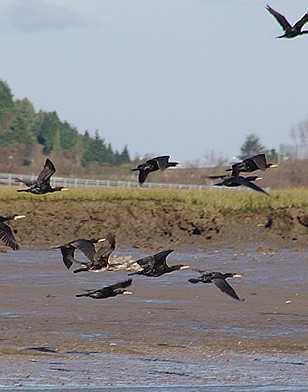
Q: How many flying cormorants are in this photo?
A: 11